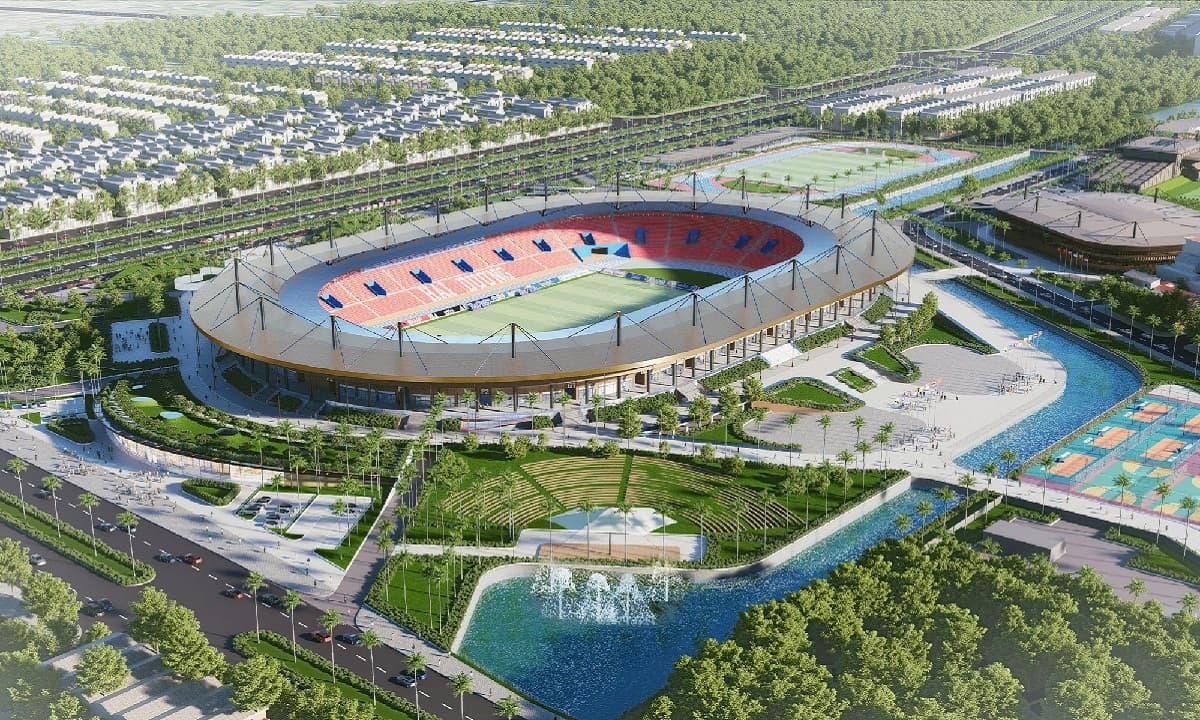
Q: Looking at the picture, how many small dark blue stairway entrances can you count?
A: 11